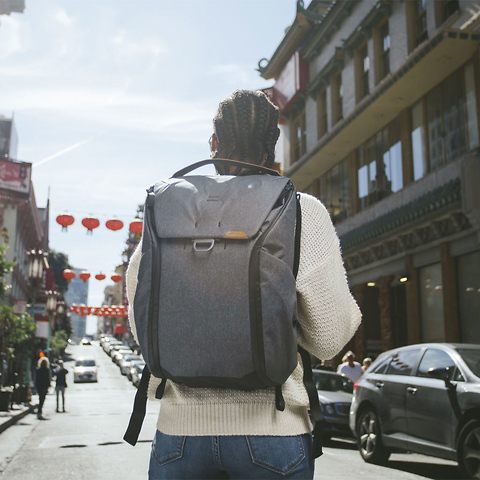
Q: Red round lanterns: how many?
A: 8